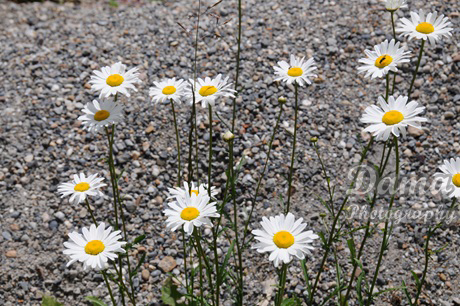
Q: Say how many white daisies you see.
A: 15